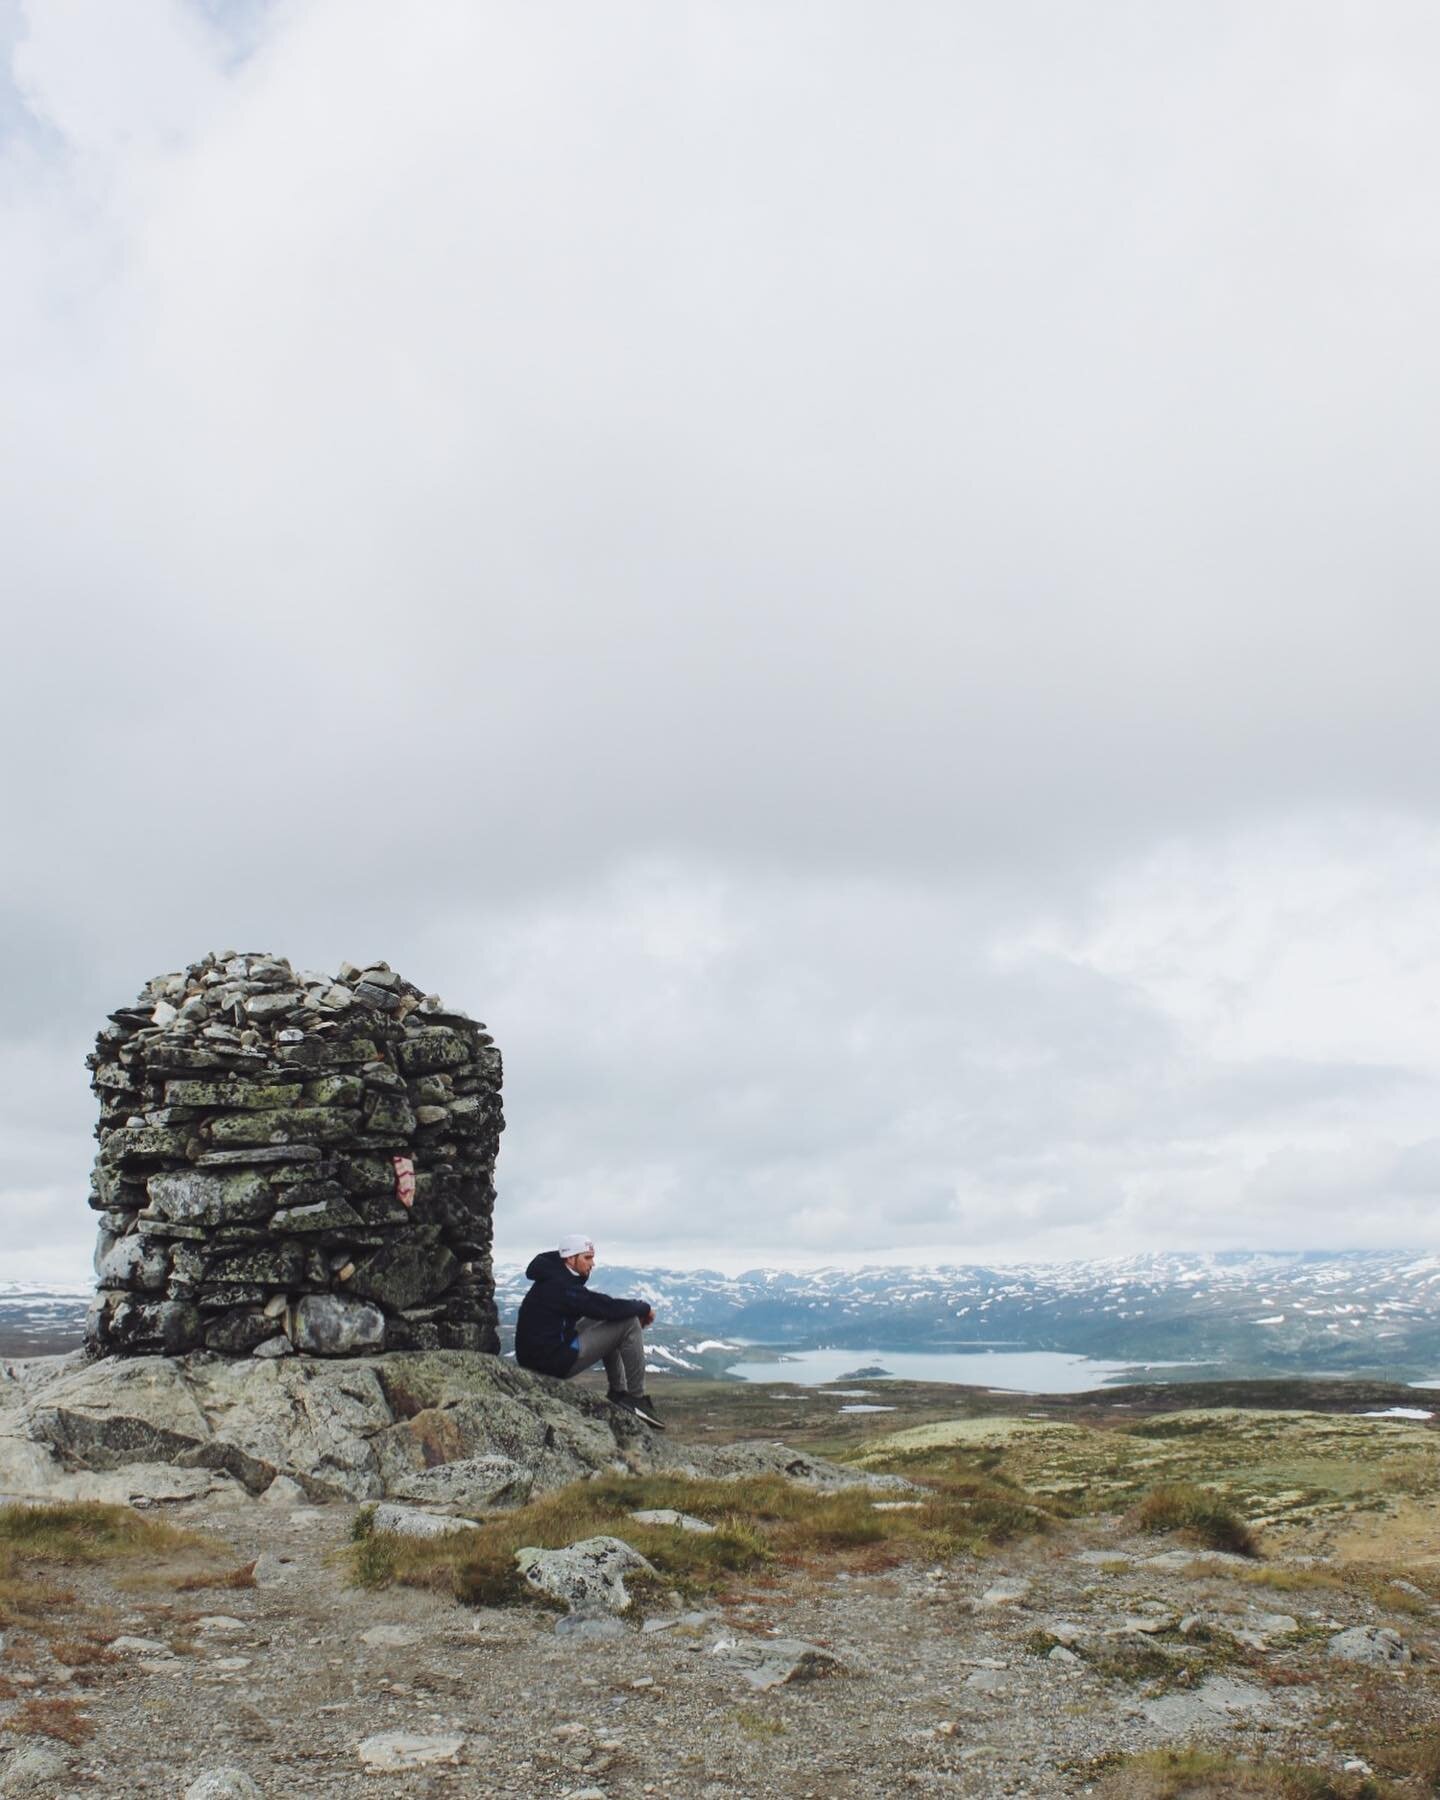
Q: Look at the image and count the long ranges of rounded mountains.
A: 1